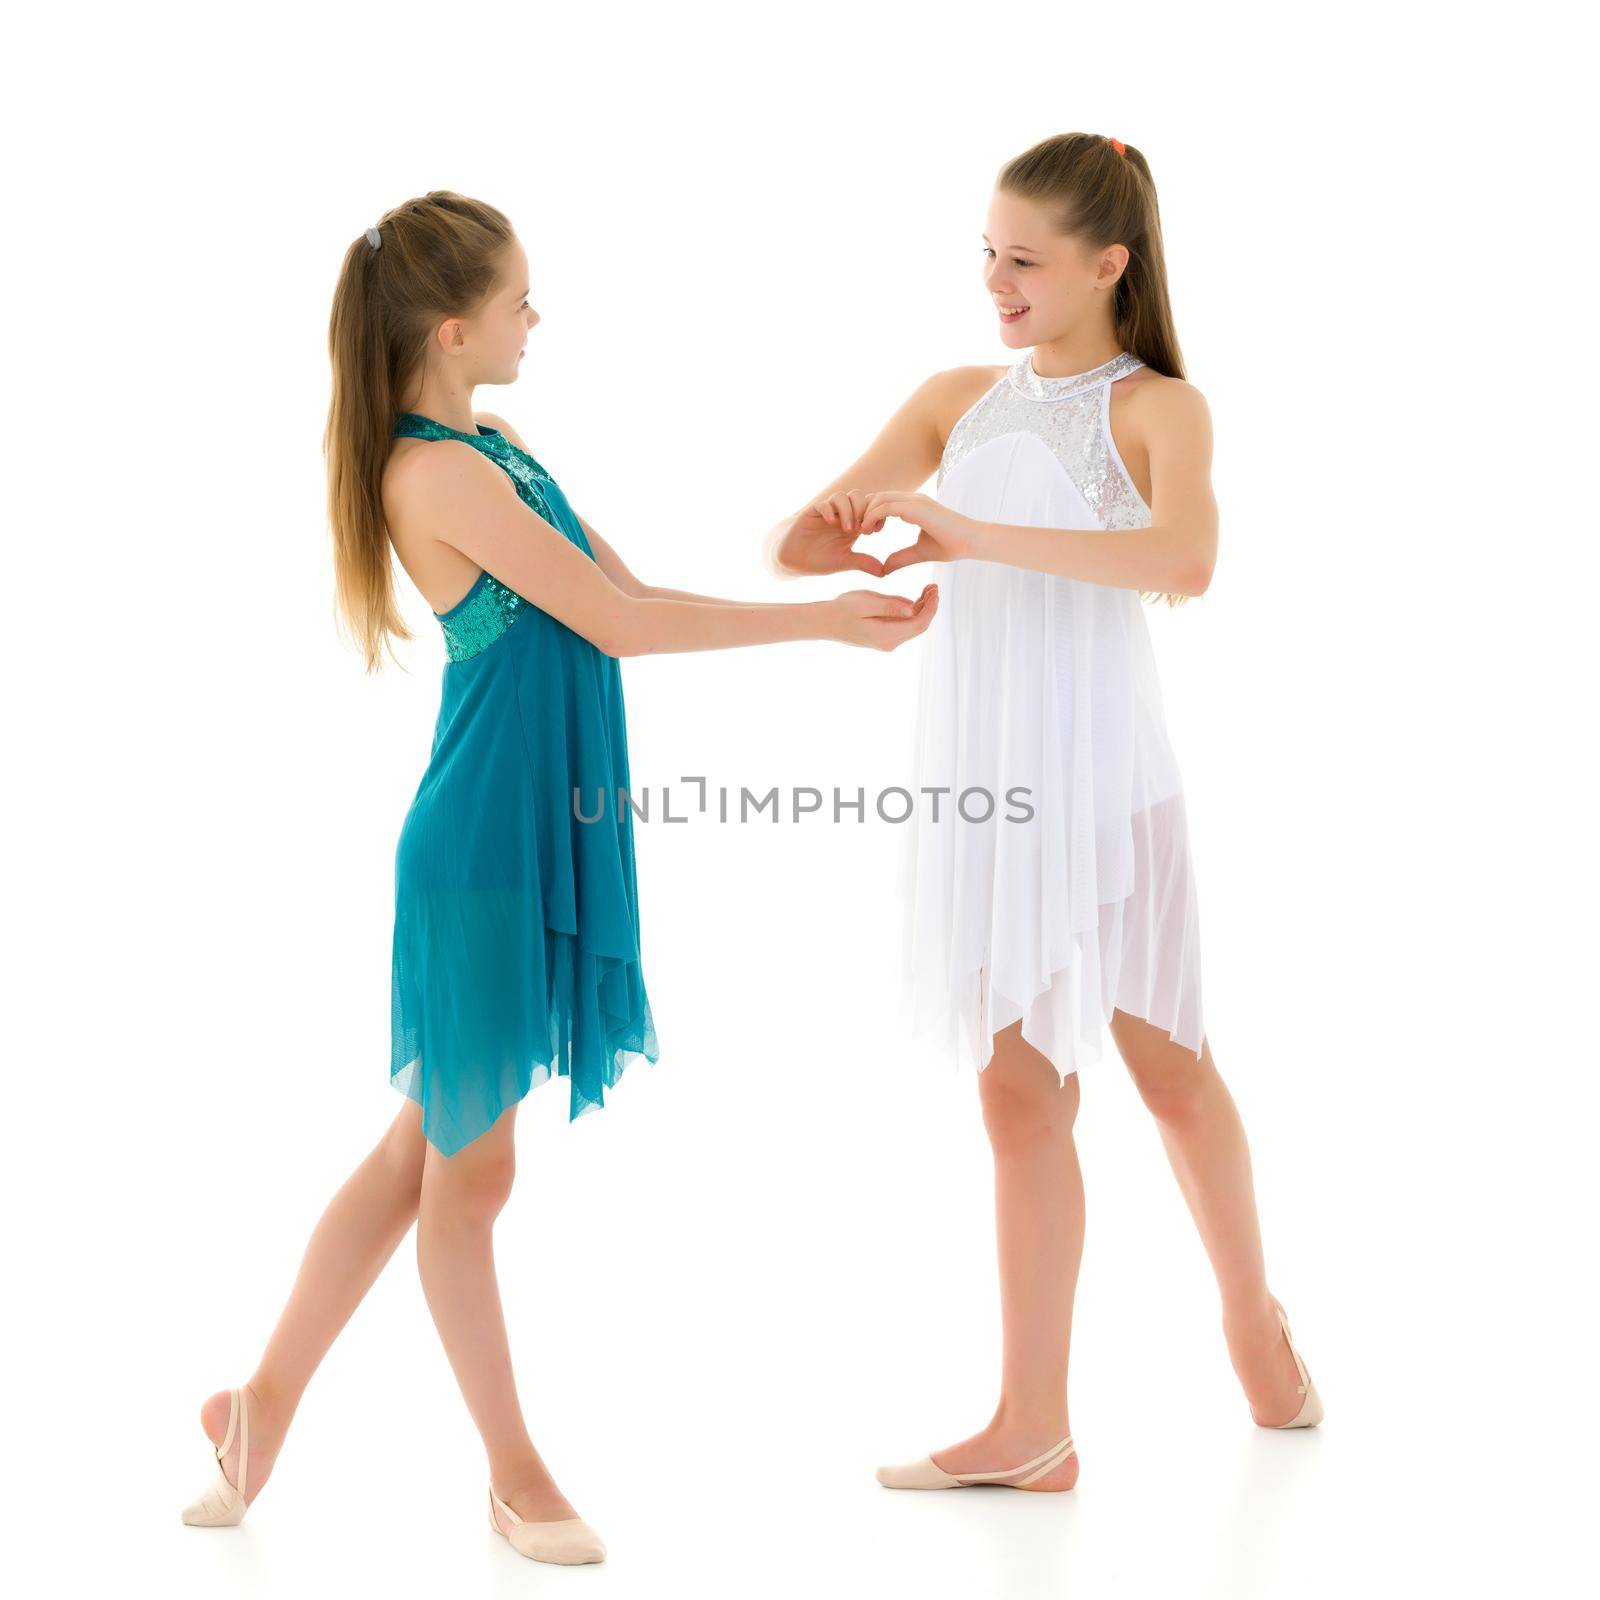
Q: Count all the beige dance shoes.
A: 4